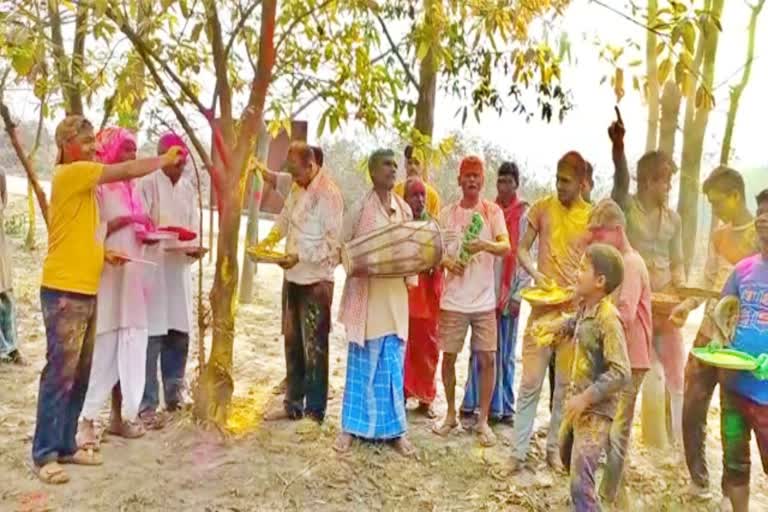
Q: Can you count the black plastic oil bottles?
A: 0